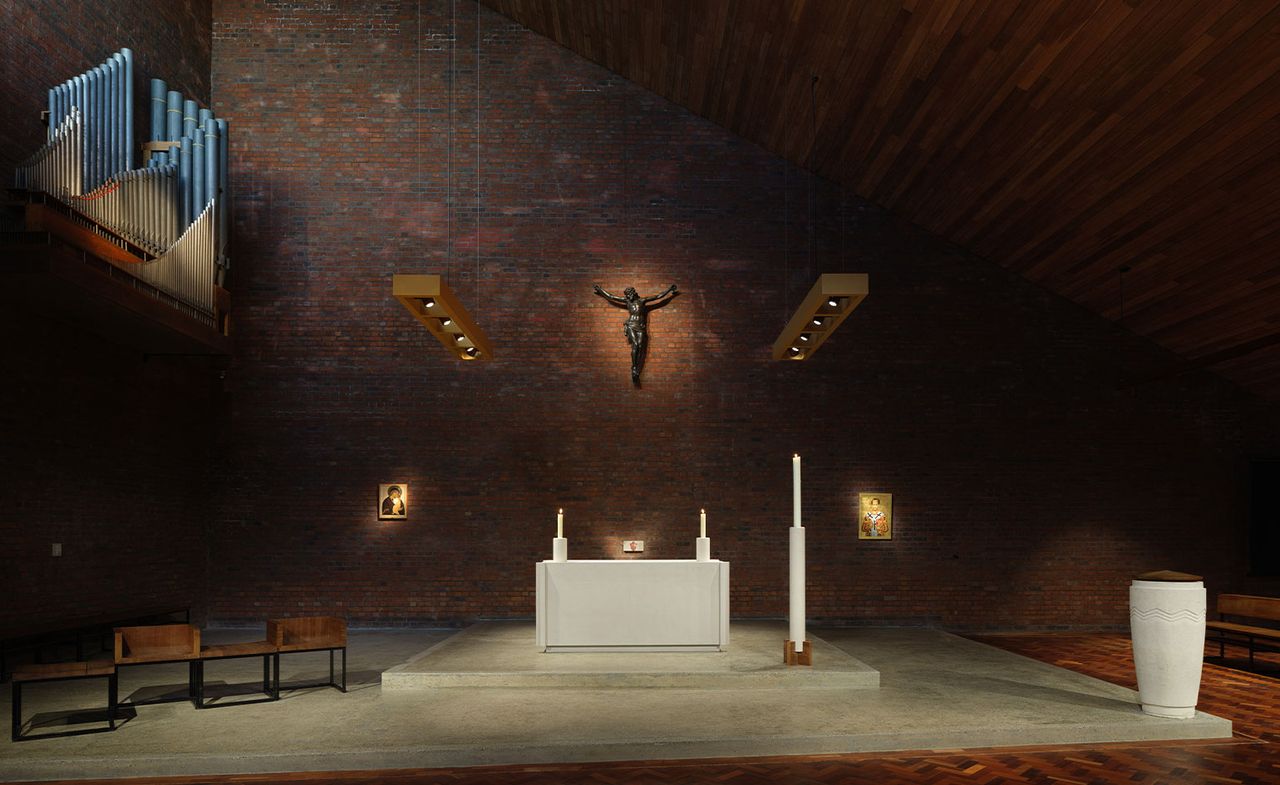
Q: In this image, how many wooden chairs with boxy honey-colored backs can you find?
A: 2